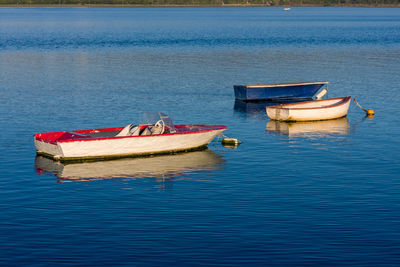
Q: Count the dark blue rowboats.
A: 1